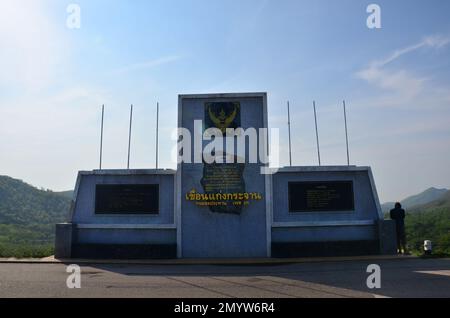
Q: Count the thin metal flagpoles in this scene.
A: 6